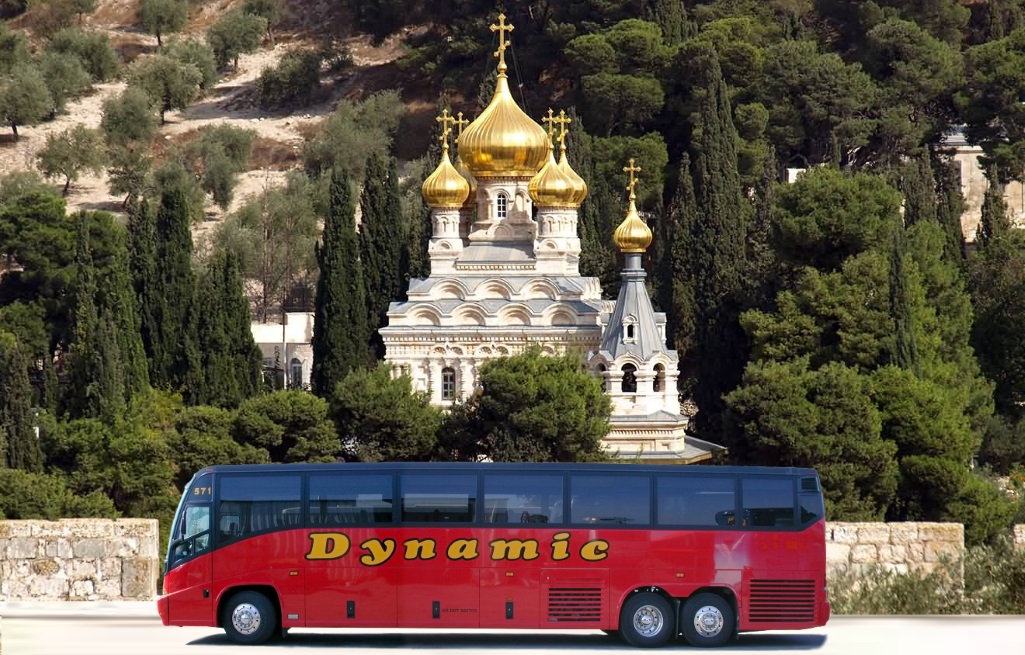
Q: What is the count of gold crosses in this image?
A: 6